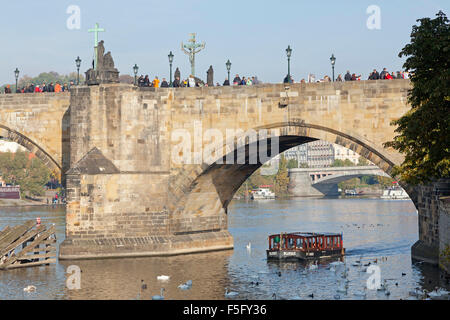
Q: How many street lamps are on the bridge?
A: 7